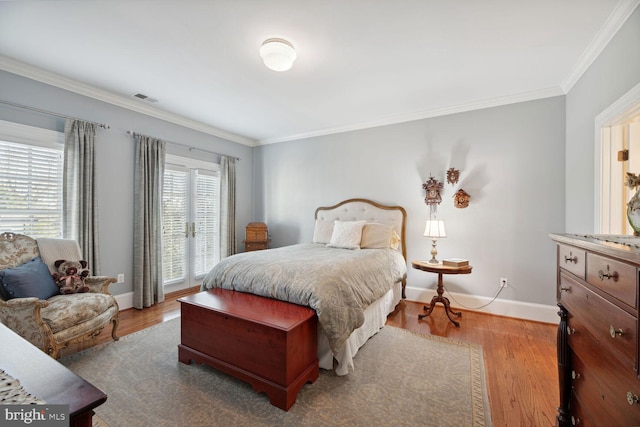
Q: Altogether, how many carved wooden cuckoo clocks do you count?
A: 3